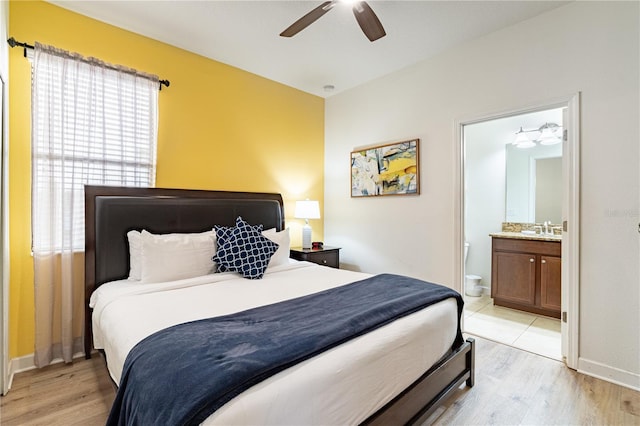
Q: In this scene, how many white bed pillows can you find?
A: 4